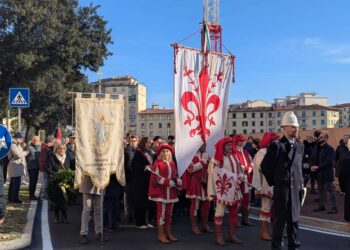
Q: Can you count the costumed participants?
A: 5